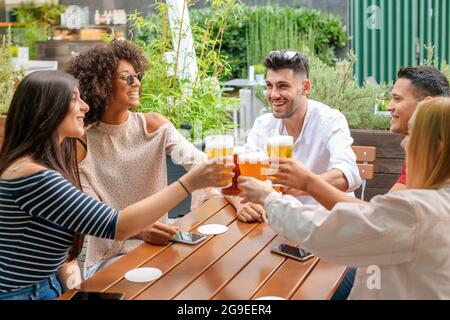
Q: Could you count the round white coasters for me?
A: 3